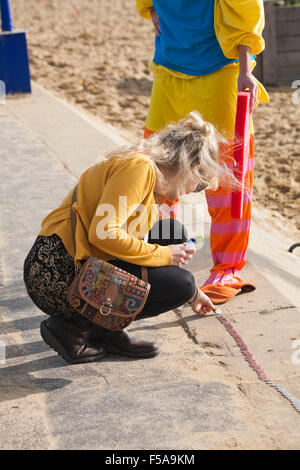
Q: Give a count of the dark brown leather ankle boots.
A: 2